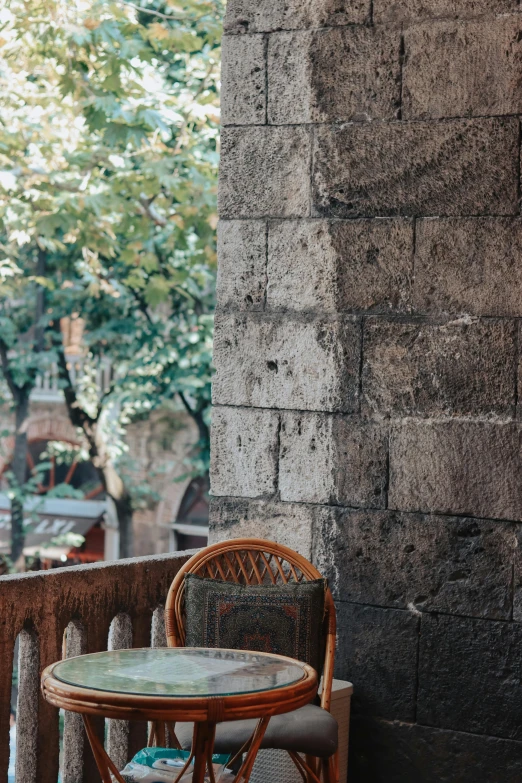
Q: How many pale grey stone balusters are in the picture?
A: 4